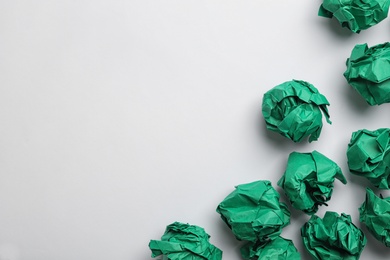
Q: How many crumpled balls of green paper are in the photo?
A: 10